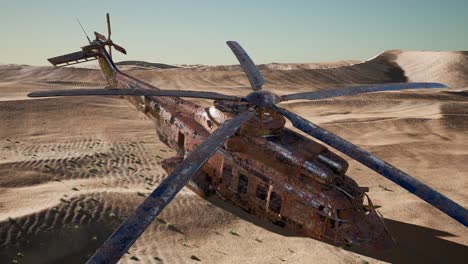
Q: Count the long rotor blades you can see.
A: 5